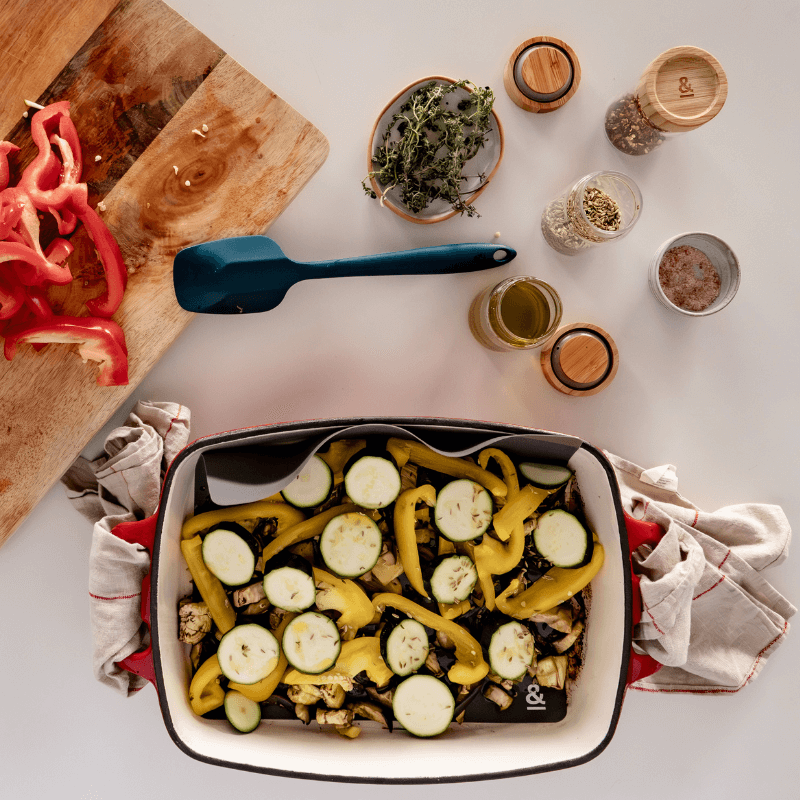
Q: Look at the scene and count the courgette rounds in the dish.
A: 15